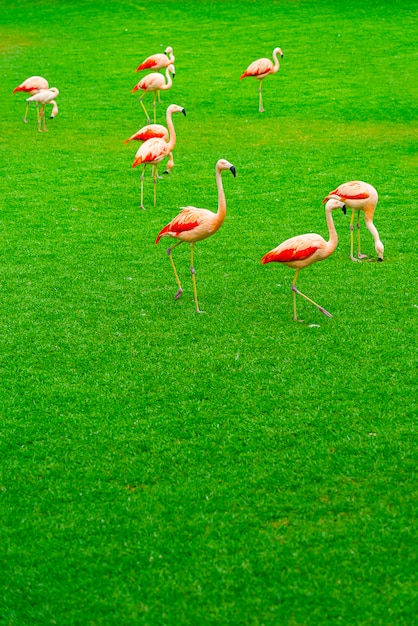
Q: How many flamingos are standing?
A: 10